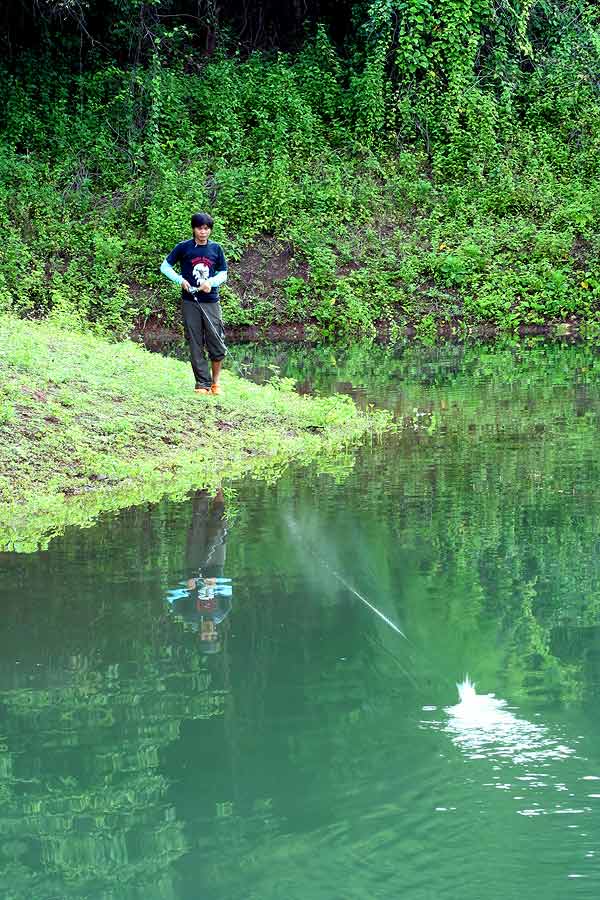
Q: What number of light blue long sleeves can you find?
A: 2